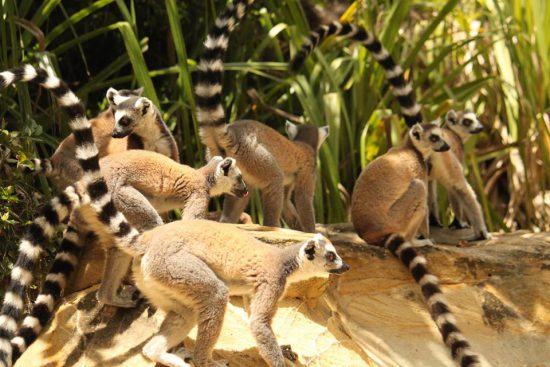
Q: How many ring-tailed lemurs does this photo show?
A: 7